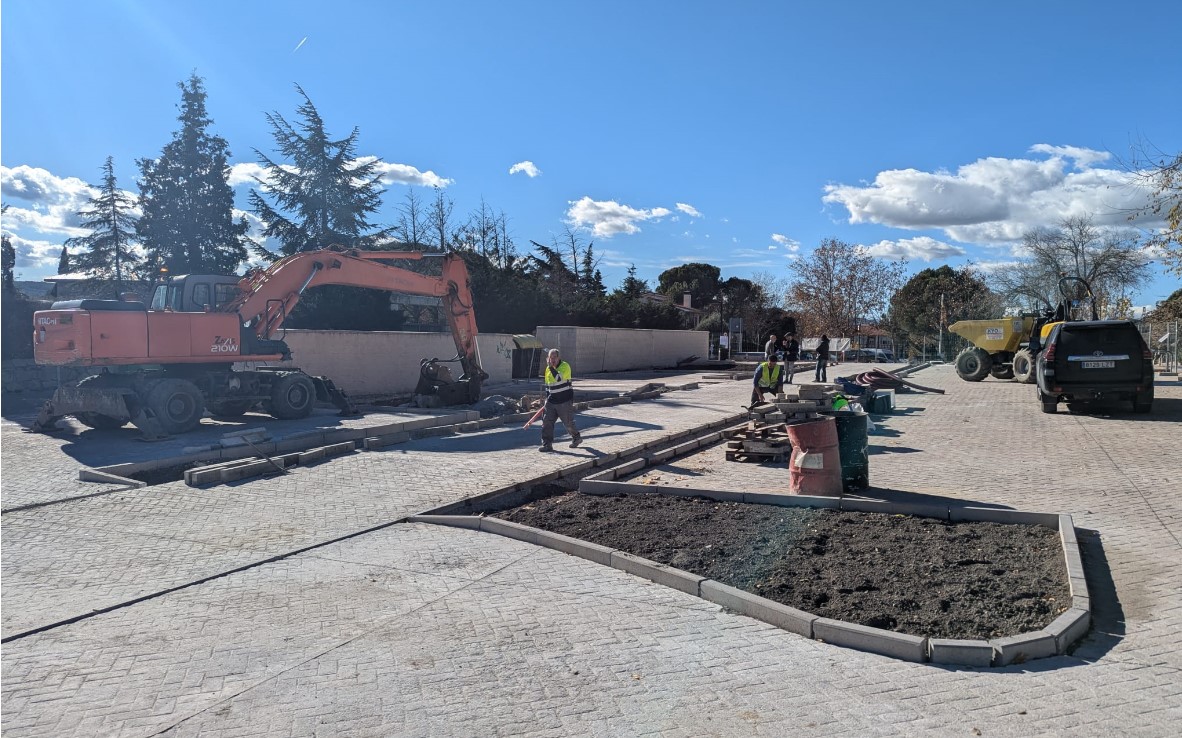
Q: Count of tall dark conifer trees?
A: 3